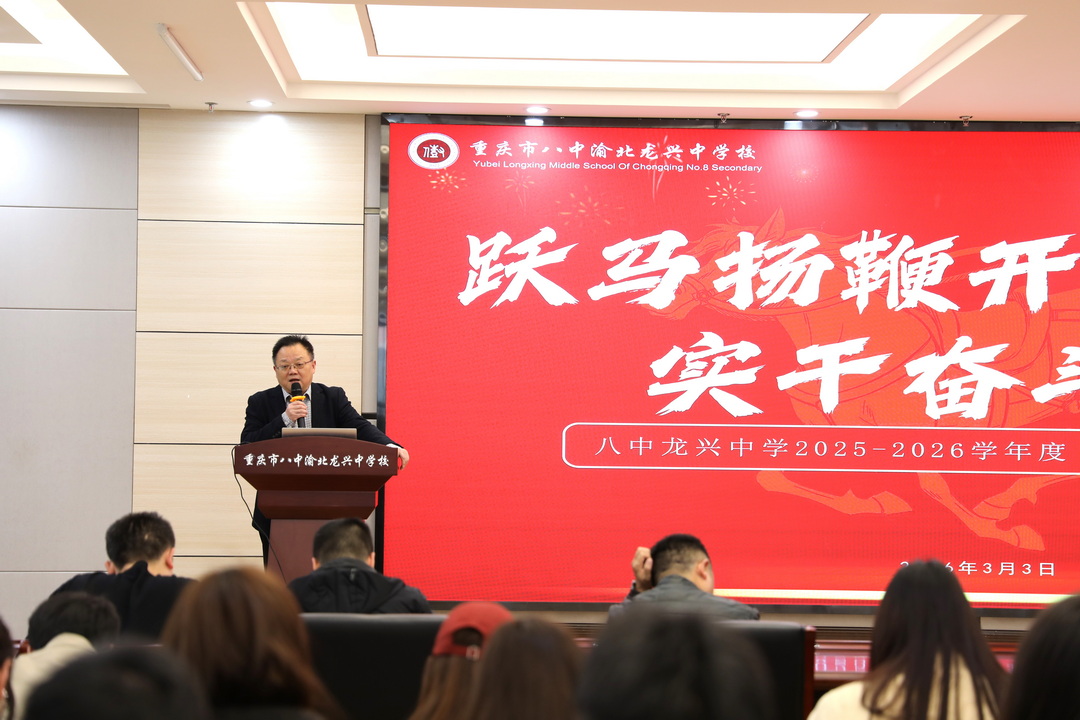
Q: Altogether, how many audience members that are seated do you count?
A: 12